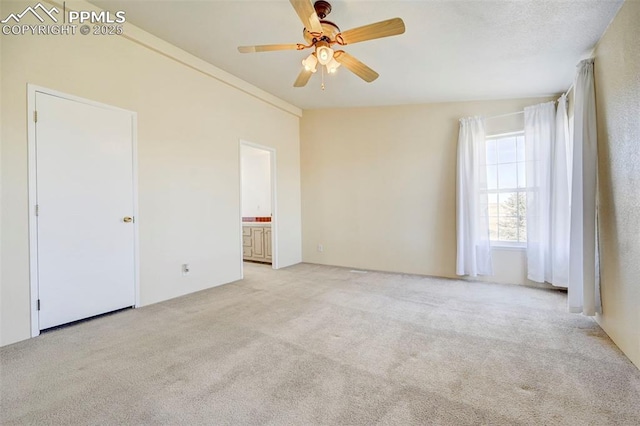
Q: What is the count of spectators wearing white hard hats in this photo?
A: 0